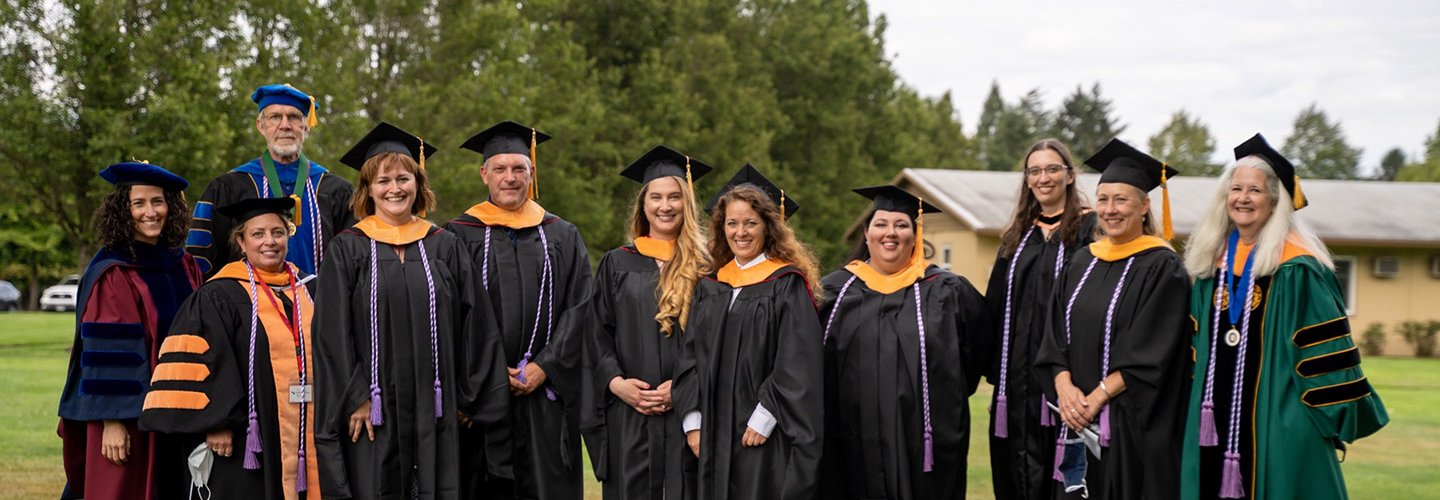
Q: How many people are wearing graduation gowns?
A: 11